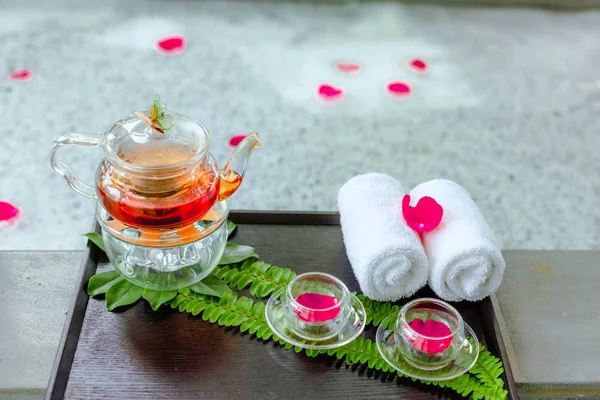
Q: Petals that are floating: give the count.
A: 8